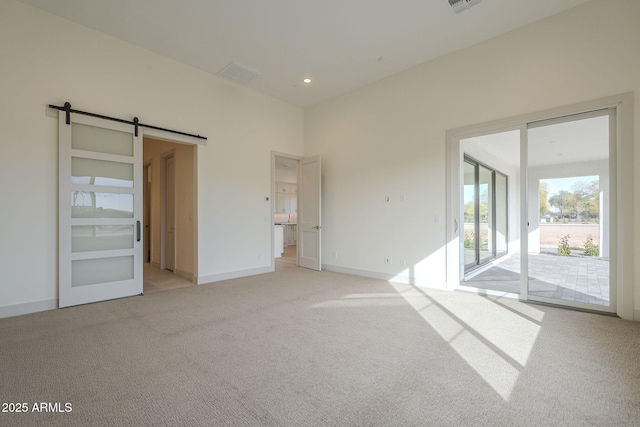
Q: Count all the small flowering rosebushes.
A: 2